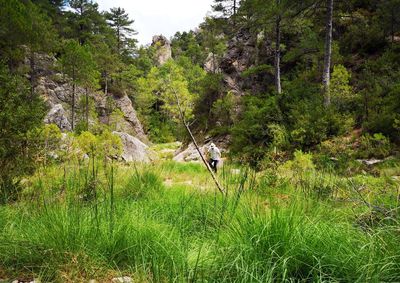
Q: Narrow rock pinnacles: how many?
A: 1